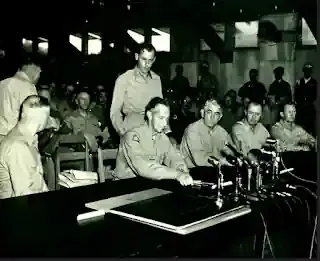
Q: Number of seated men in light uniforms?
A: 5